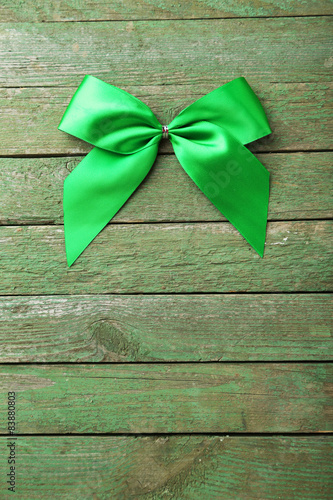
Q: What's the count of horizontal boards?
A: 8